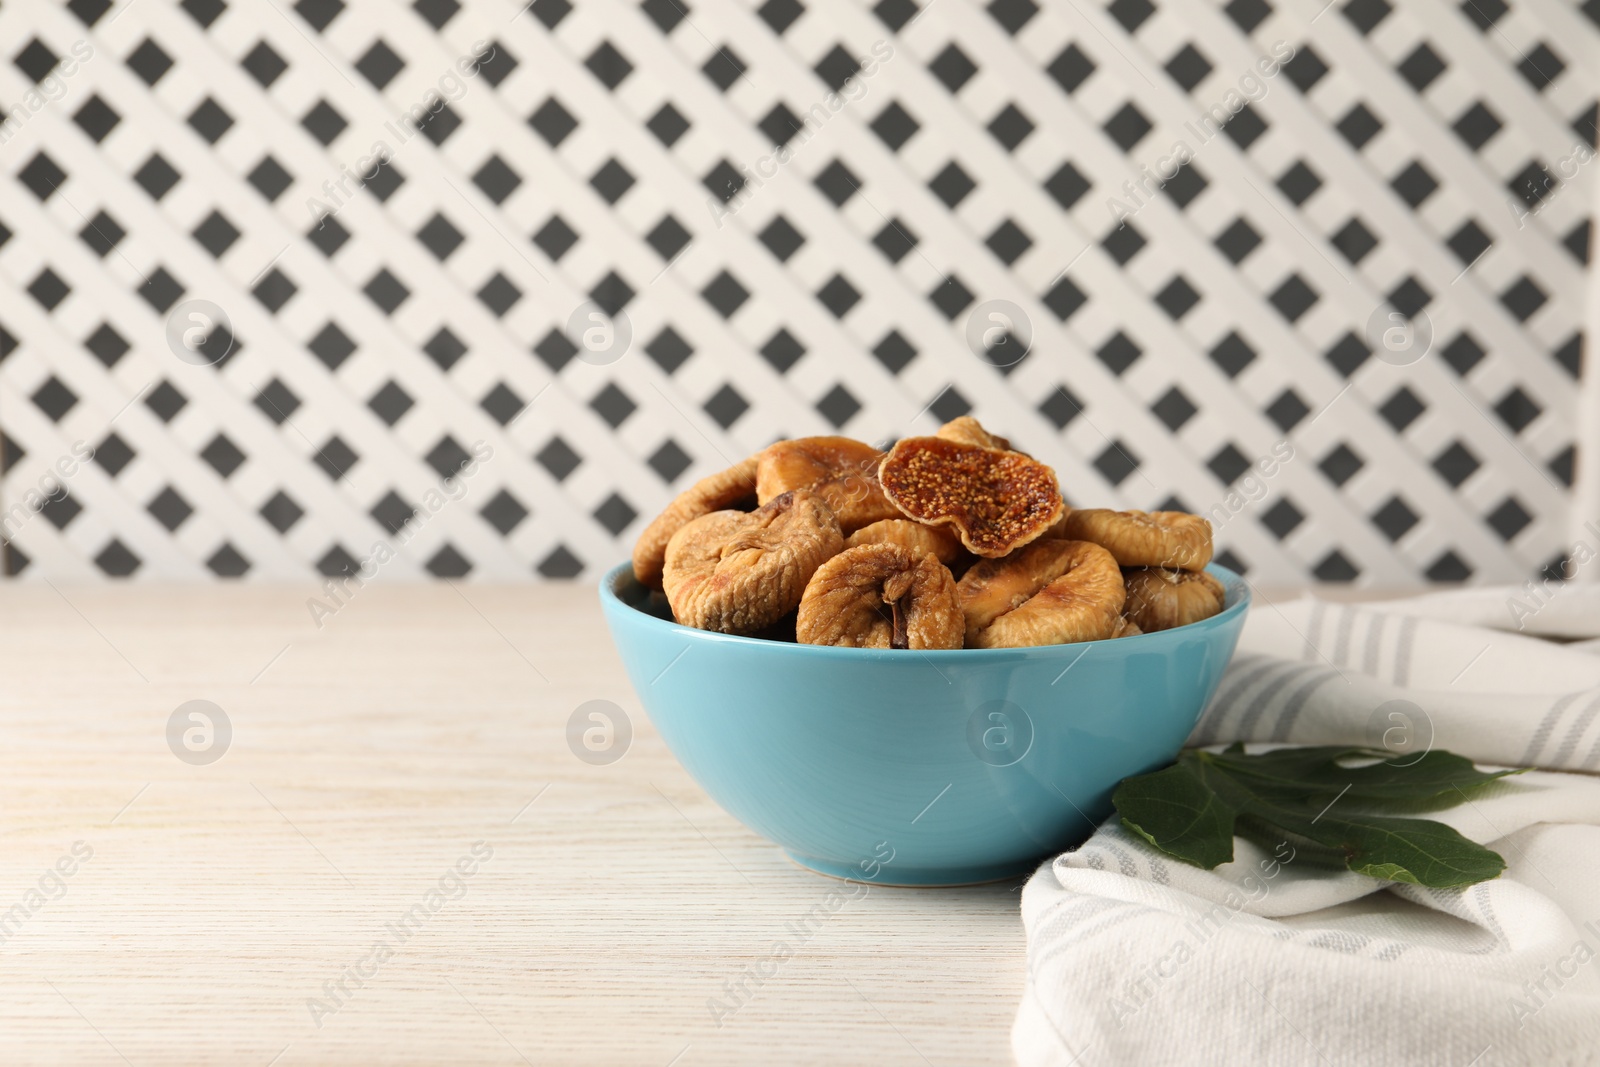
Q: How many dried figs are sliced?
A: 1